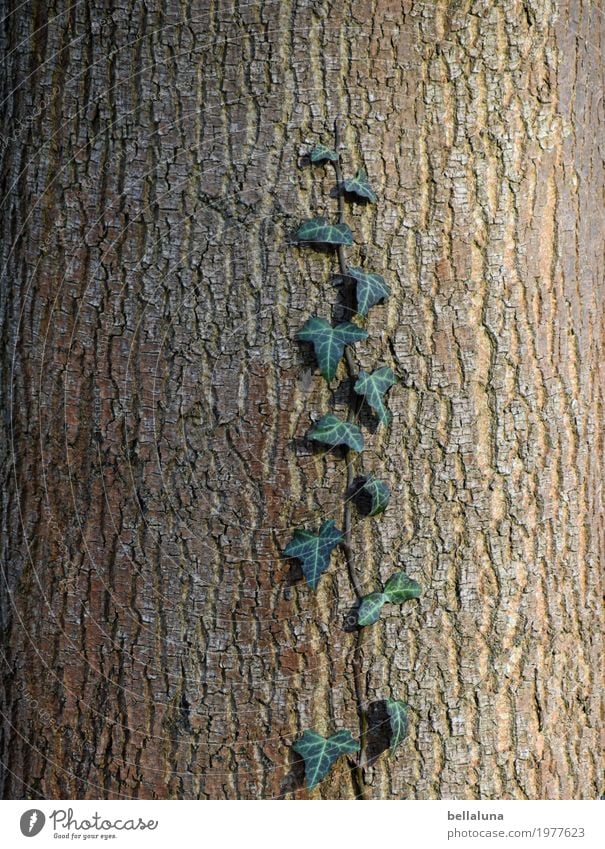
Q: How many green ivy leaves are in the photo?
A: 13